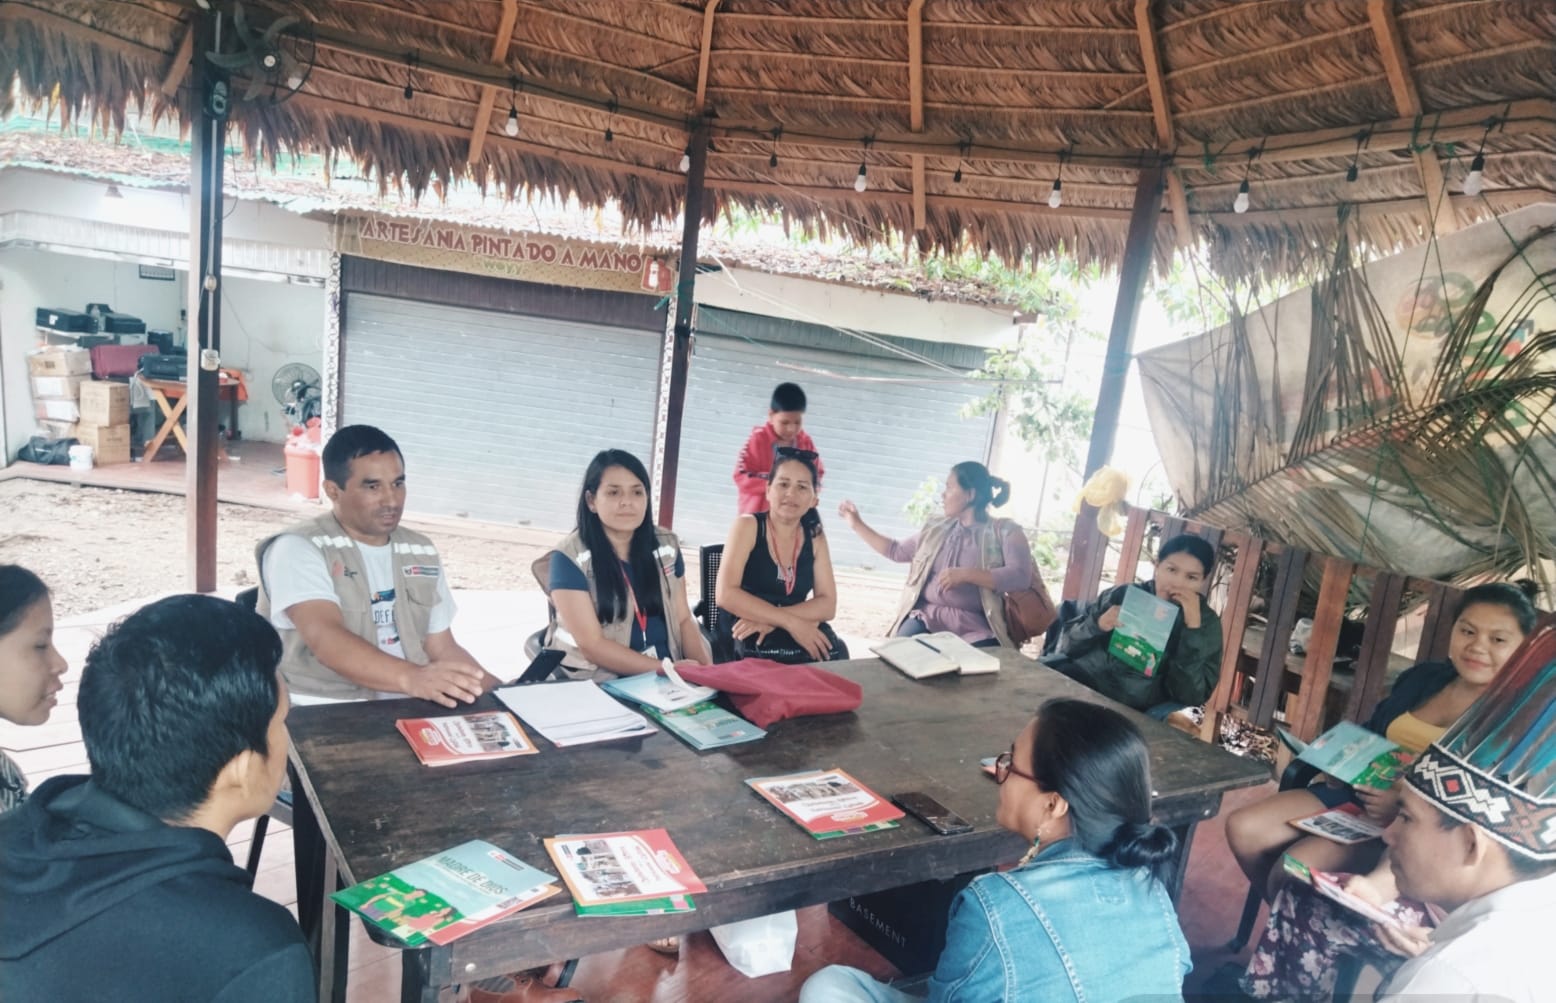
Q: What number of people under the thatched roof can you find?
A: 11